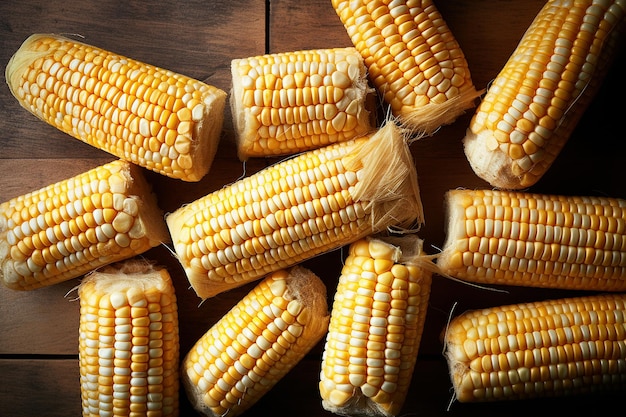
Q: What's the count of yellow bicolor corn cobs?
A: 11